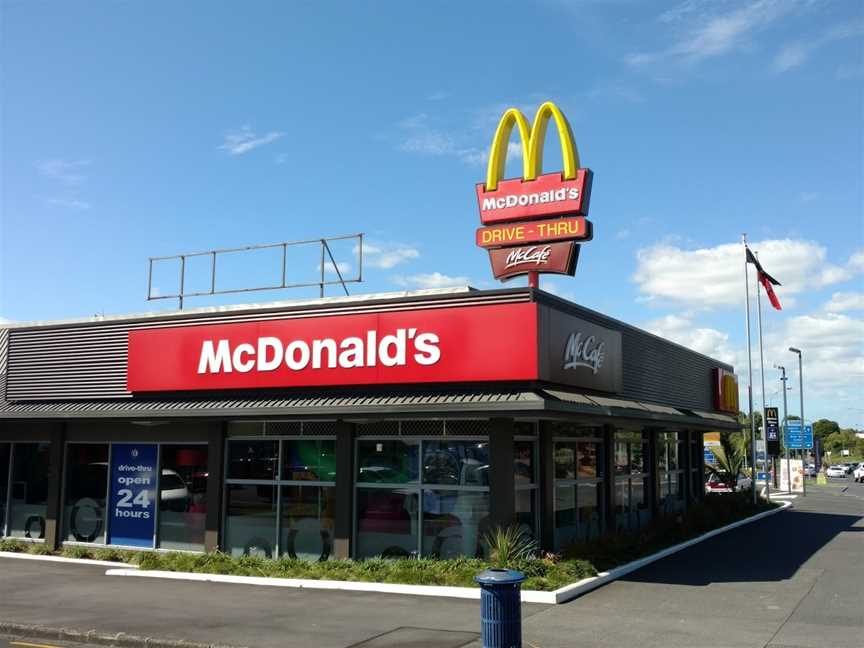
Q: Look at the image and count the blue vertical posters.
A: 1